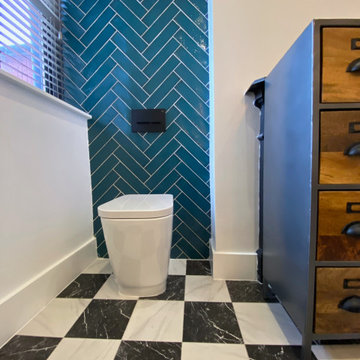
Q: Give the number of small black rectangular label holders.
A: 4